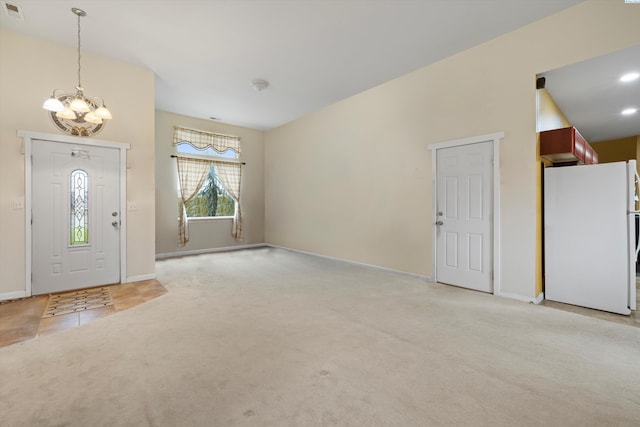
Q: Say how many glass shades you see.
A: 5